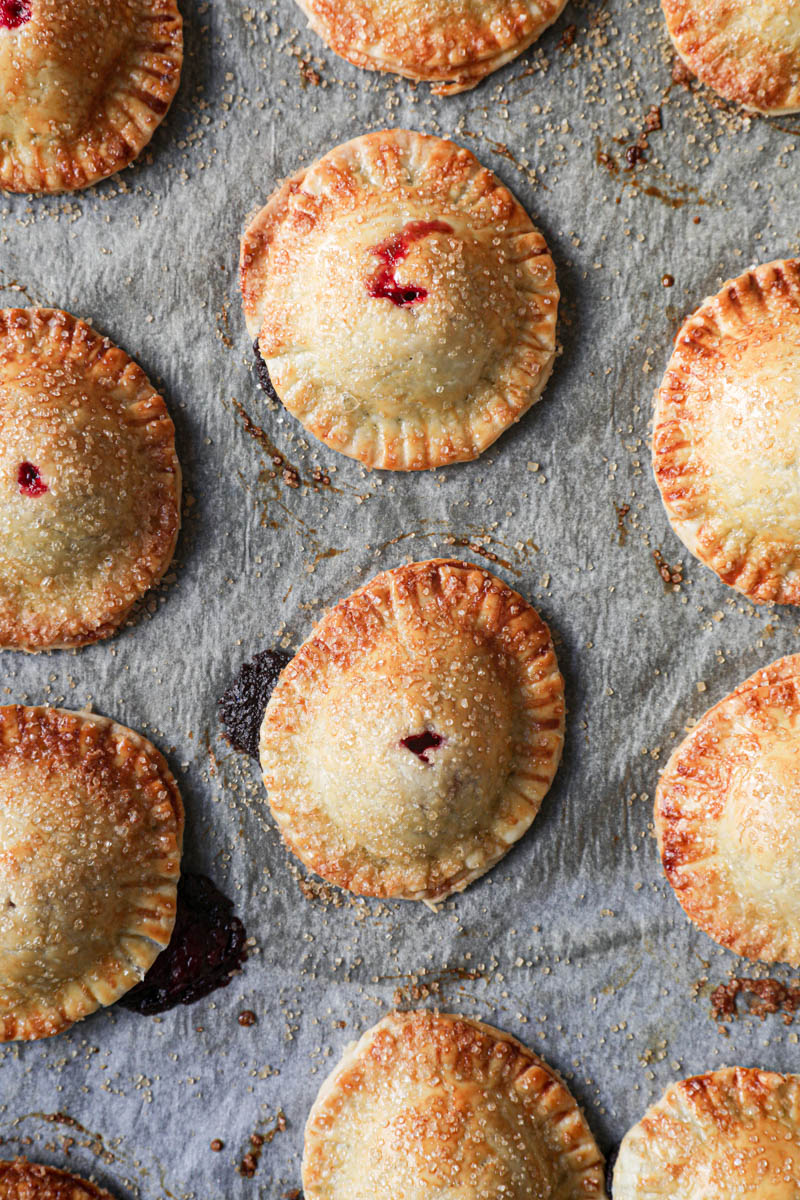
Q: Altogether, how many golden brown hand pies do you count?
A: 12